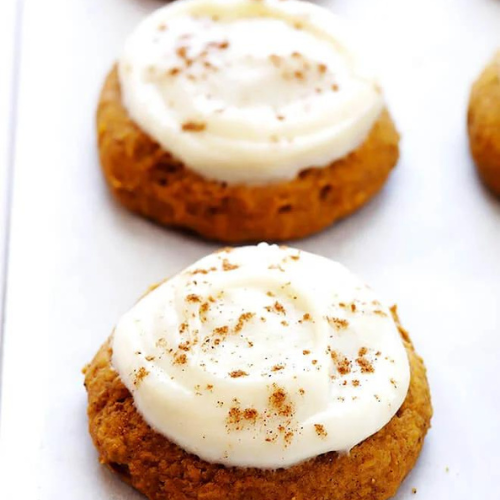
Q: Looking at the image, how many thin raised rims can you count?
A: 1